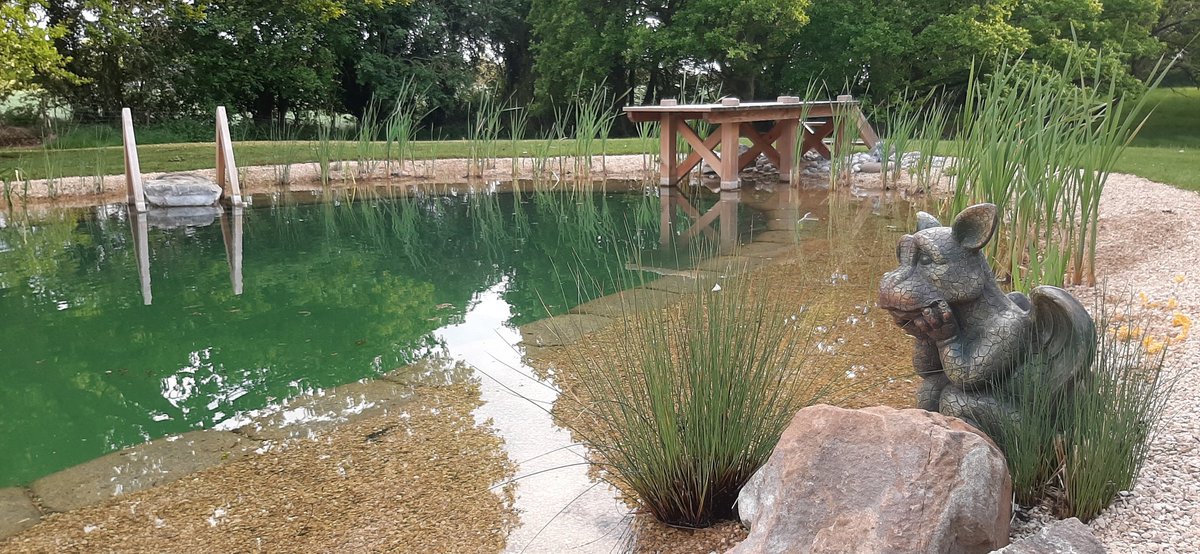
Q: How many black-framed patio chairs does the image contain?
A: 0